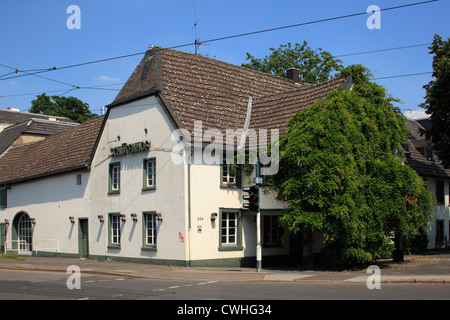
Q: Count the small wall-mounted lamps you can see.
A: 8